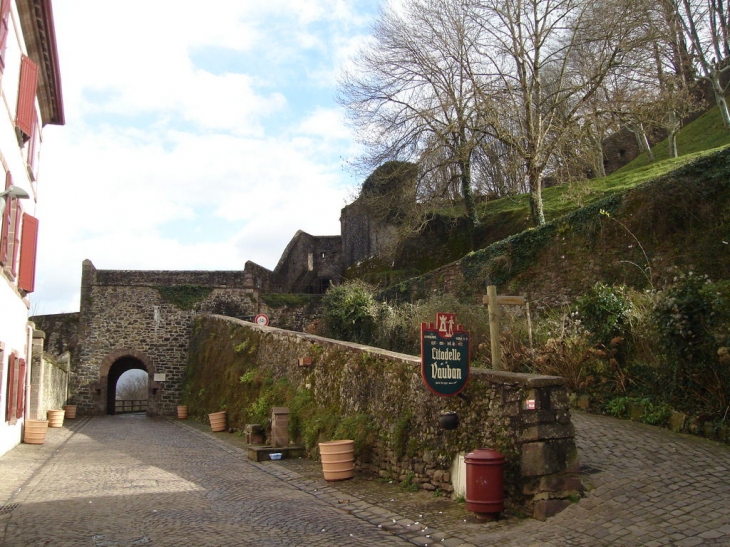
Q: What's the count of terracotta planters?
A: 6